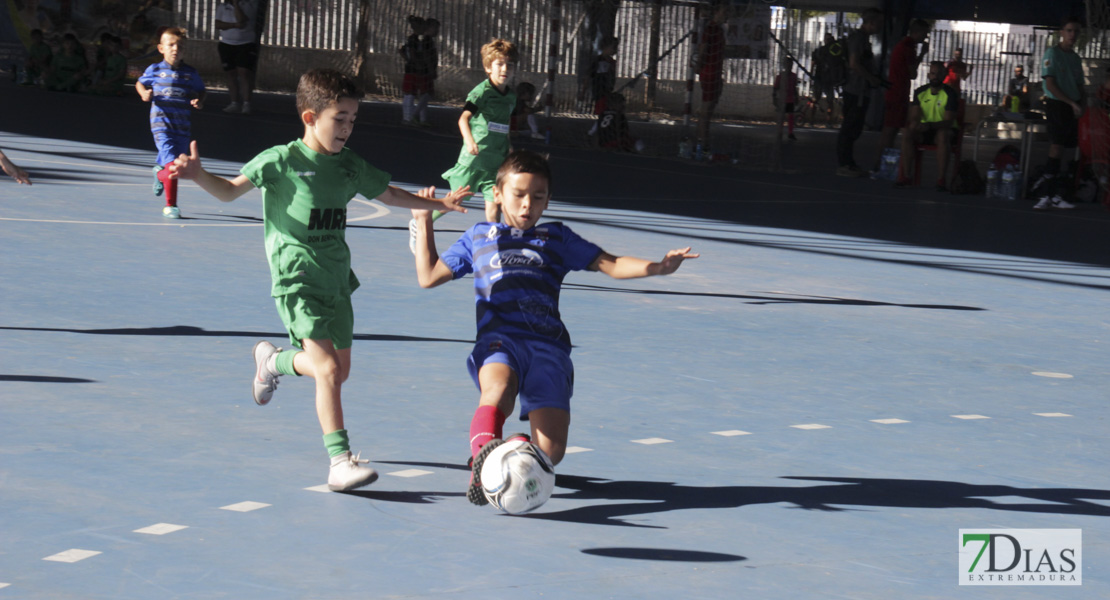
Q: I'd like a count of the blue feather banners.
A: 0